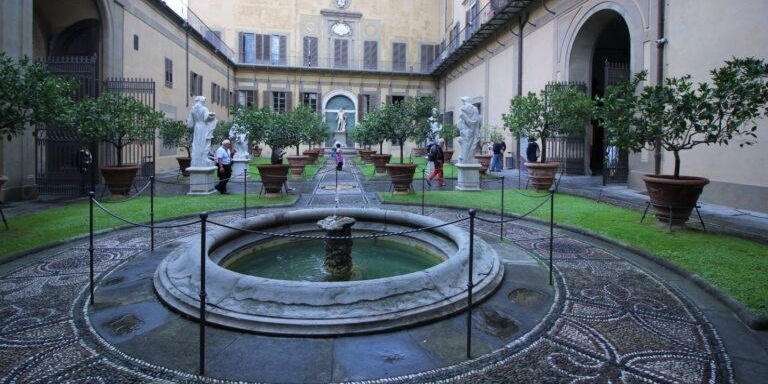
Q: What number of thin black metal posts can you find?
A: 9